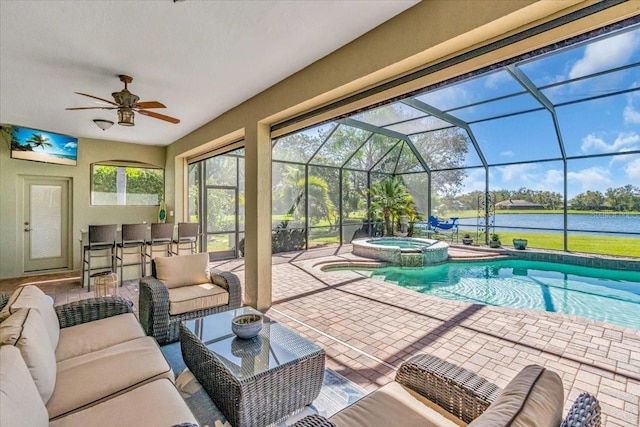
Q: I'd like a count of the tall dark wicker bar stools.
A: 4